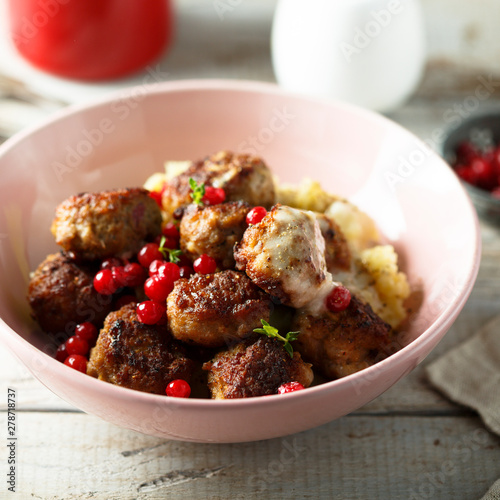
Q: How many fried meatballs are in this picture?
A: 10